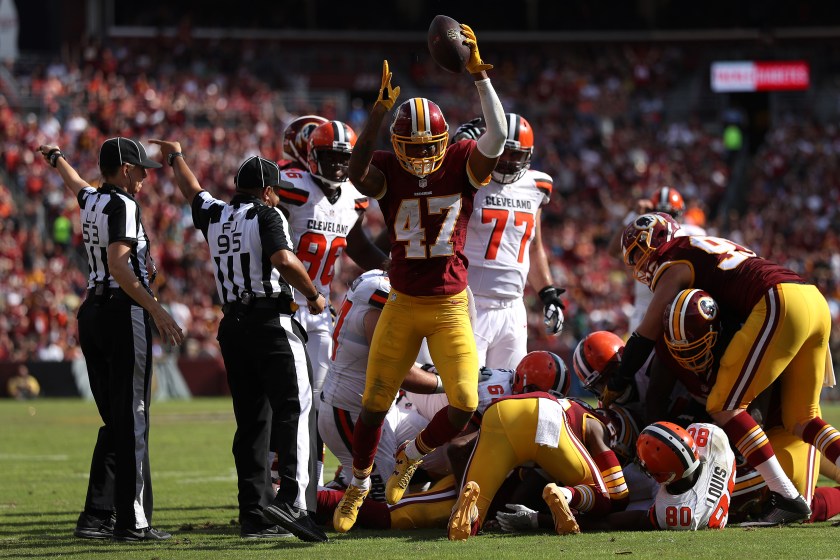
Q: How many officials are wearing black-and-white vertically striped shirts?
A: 2